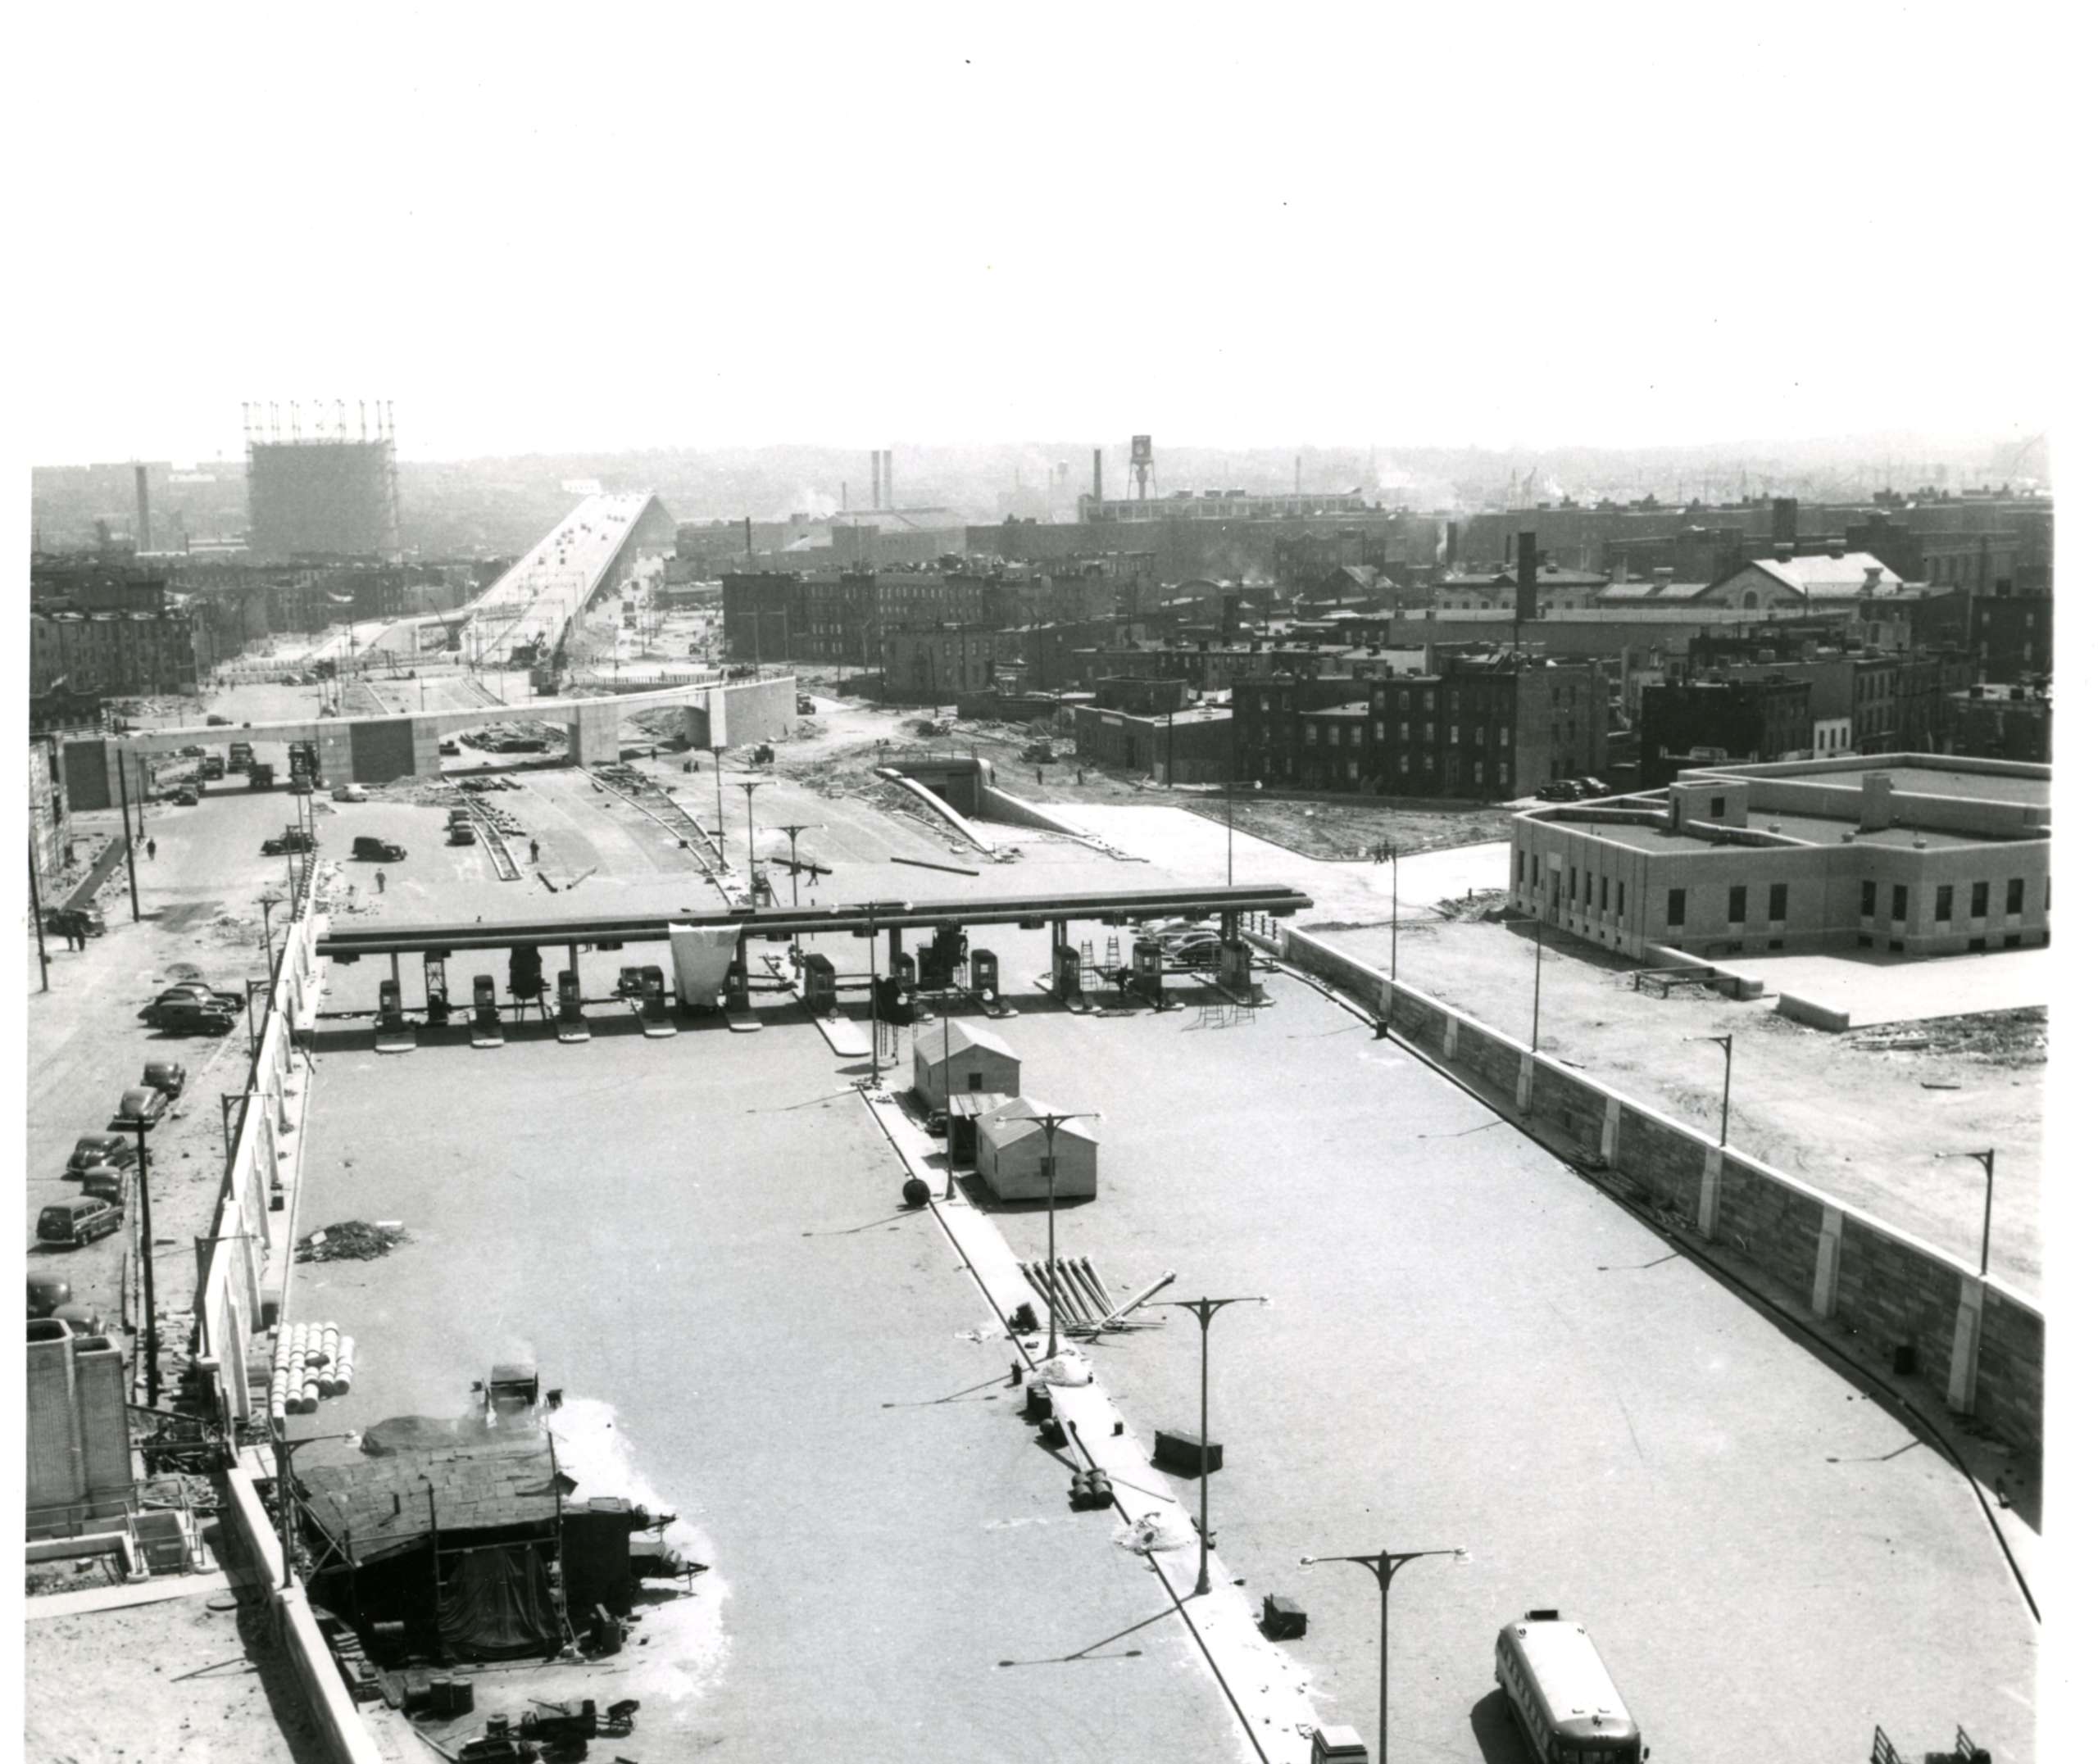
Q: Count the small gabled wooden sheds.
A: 2